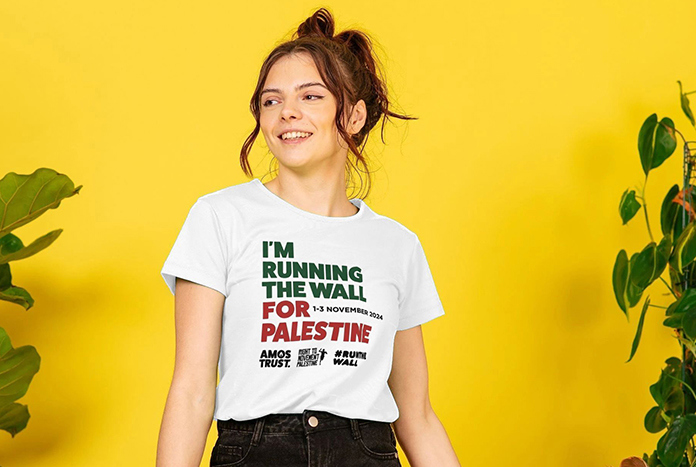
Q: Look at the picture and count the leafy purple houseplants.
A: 0